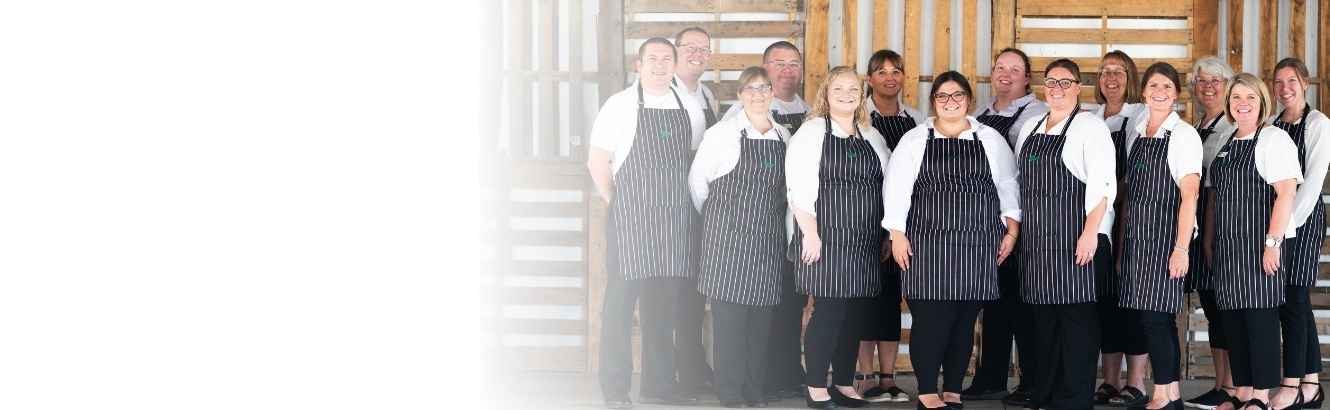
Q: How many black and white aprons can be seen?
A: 14